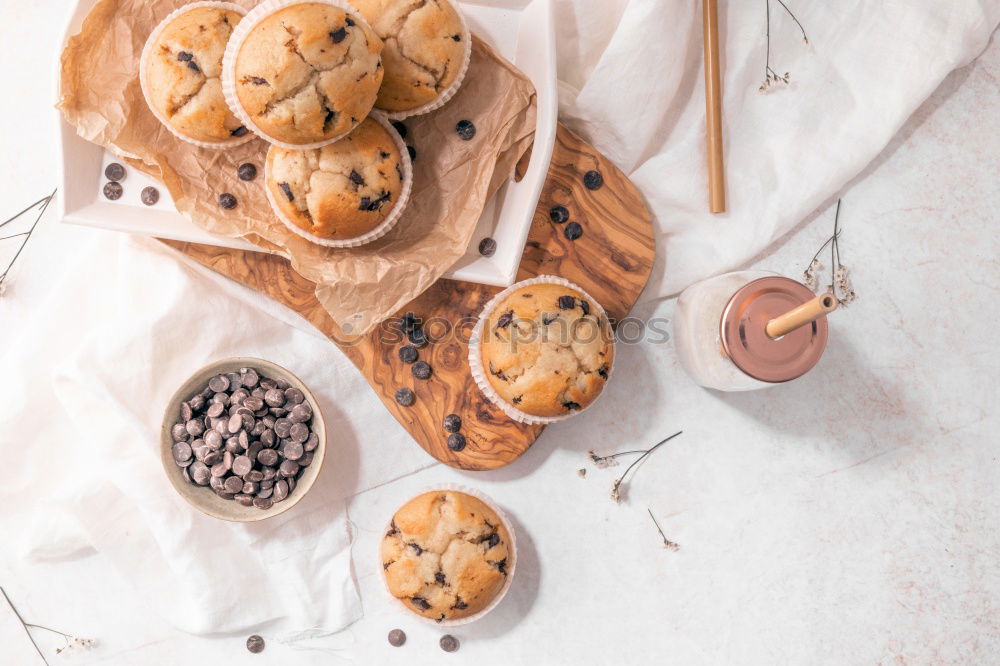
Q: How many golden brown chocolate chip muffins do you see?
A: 6